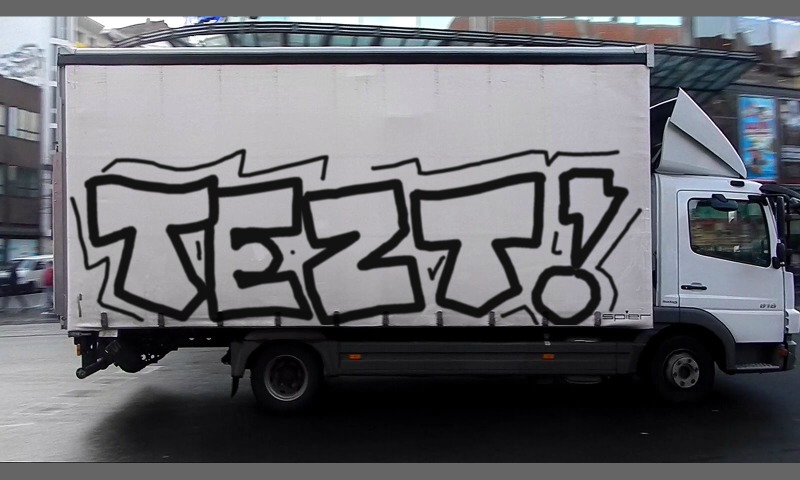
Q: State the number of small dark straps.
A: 10